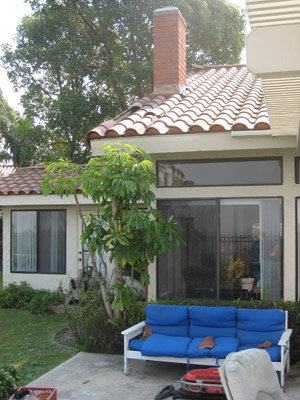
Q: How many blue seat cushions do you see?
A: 3